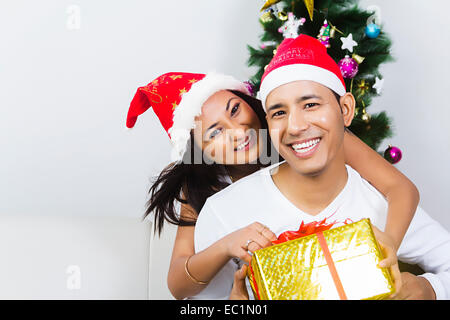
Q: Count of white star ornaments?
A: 2